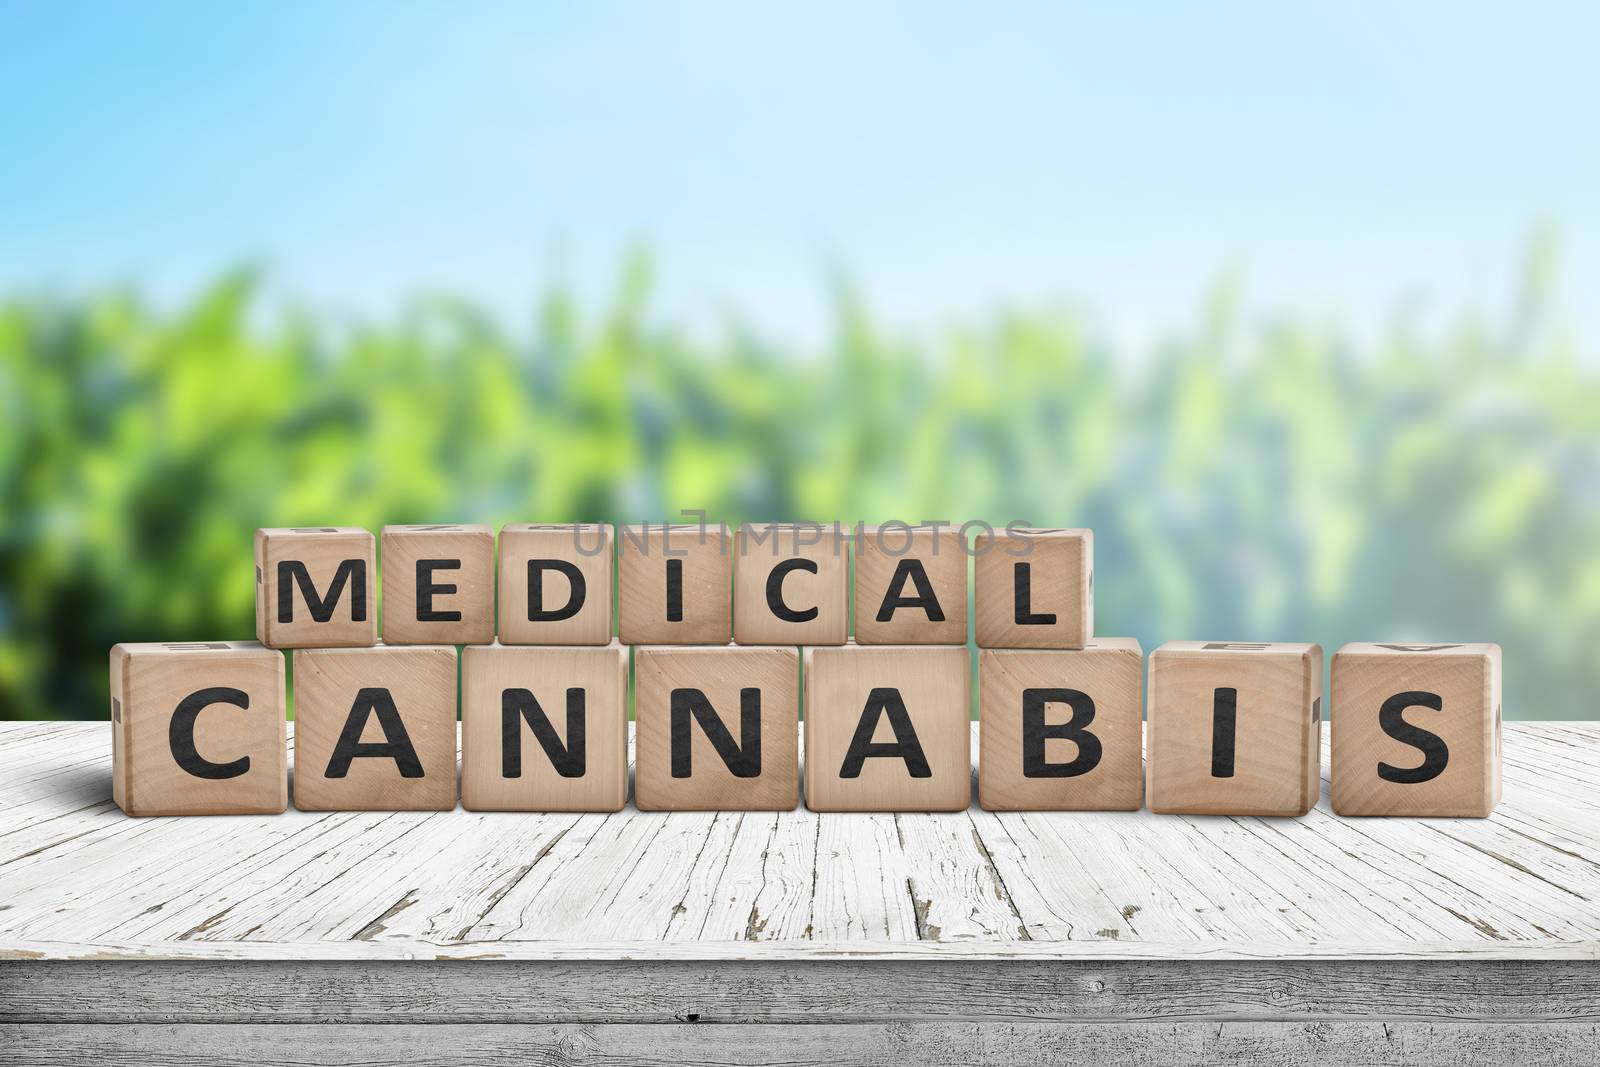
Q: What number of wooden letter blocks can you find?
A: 15